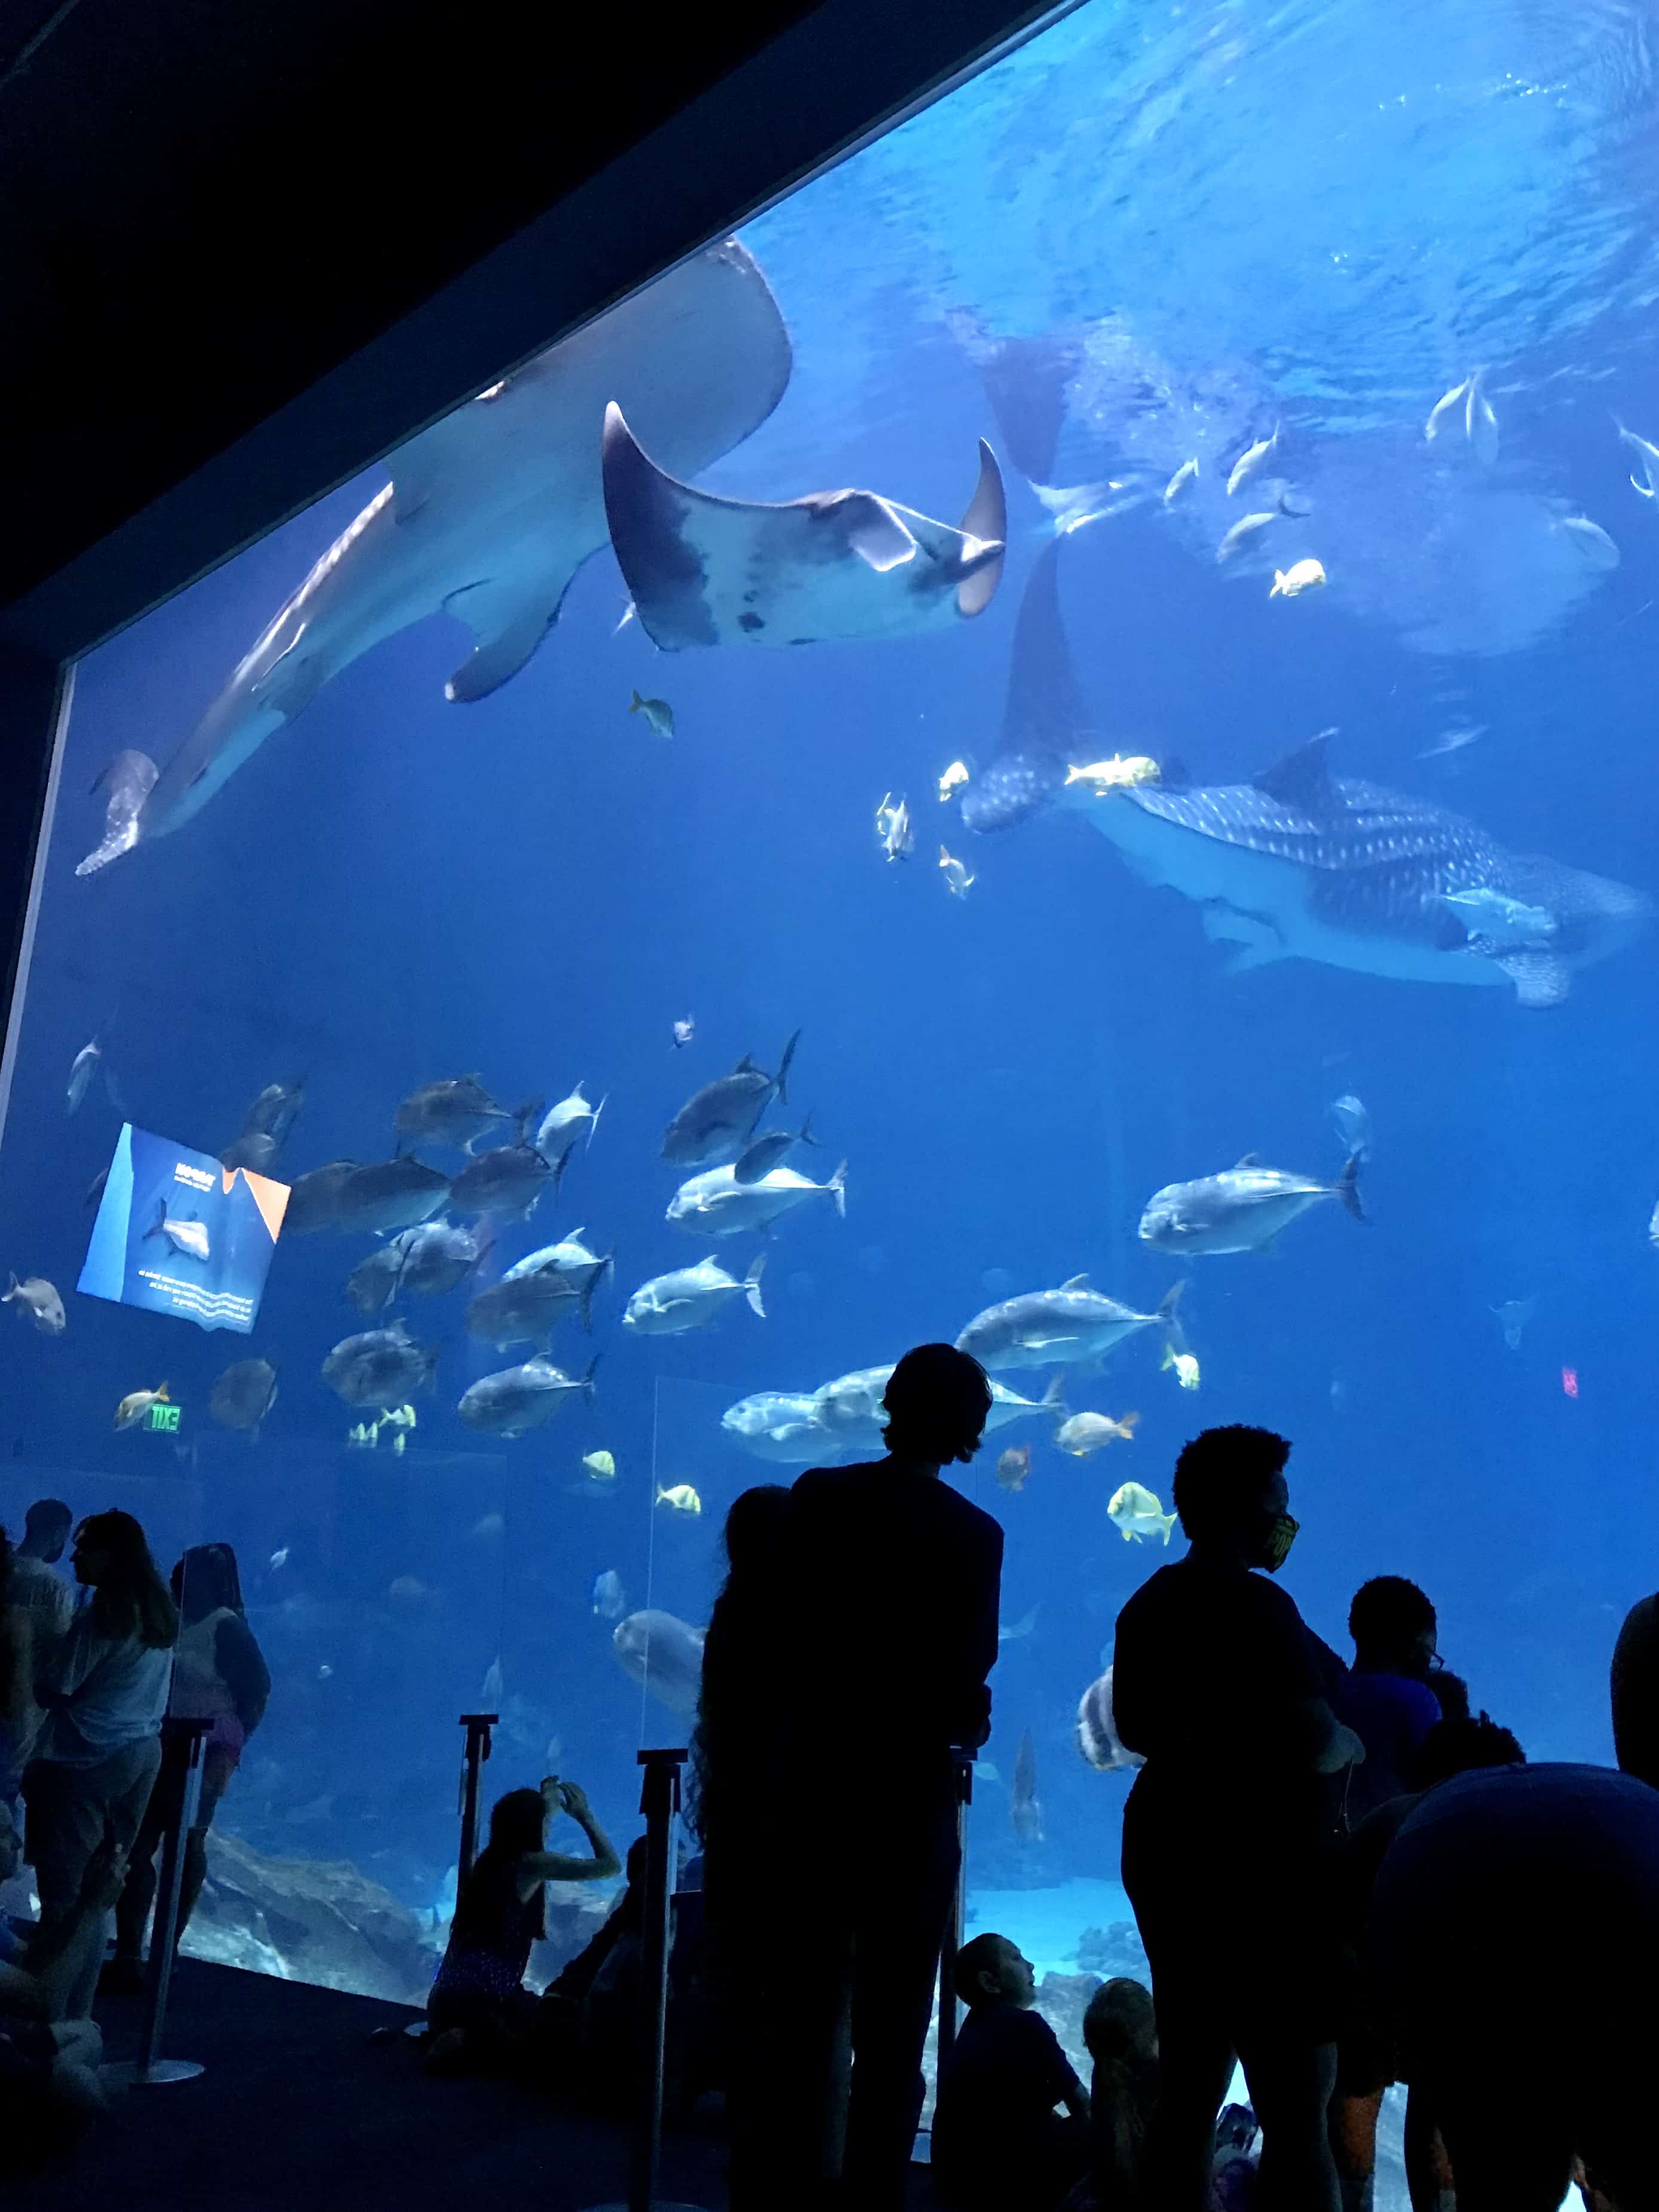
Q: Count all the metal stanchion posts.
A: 4